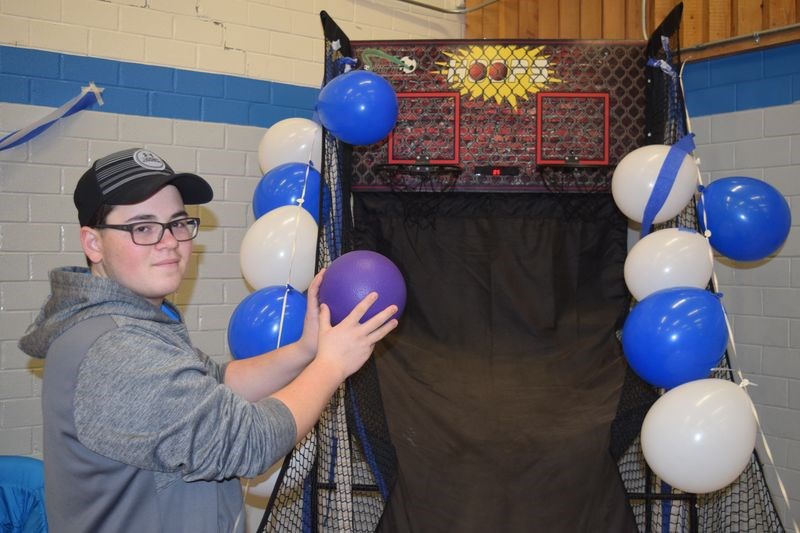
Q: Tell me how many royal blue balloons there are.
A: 5